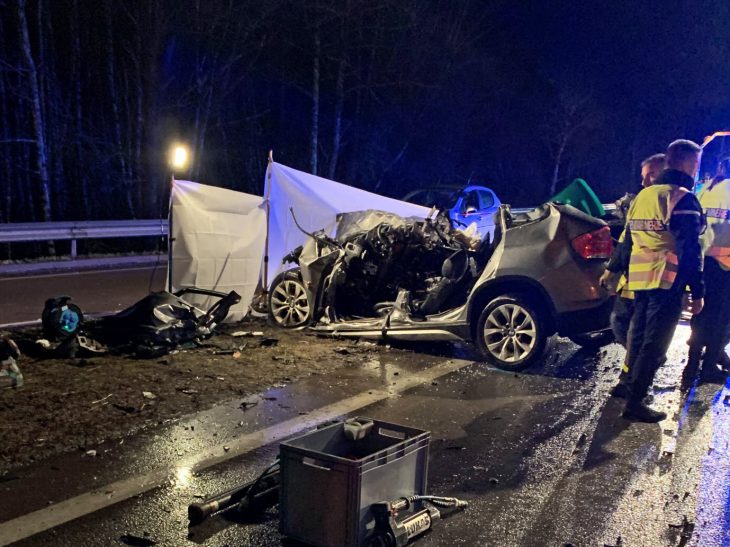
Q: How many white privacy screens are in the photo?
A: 2